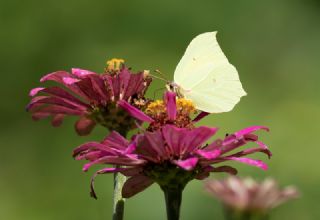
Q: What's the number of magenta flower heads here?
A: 2